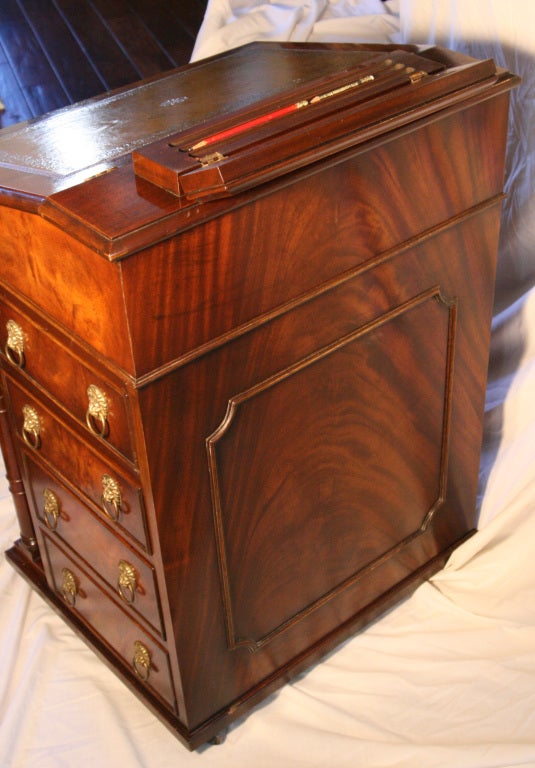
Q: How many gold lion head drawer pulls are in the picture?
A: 8